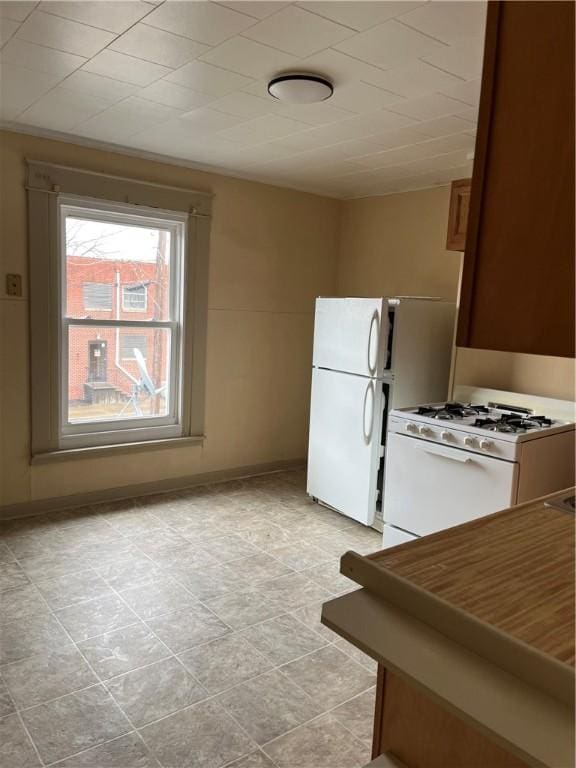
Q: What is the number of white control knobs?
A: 5